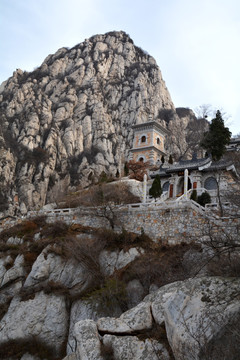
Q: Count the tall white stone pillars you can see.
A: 2